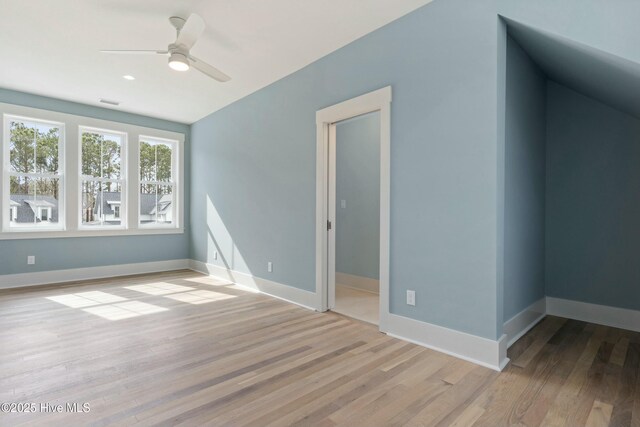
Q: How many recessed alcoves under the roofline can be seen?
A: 1